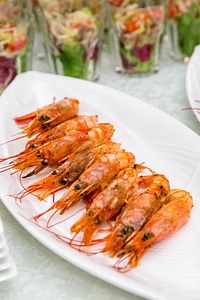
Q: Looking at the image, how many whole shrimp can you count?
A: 8